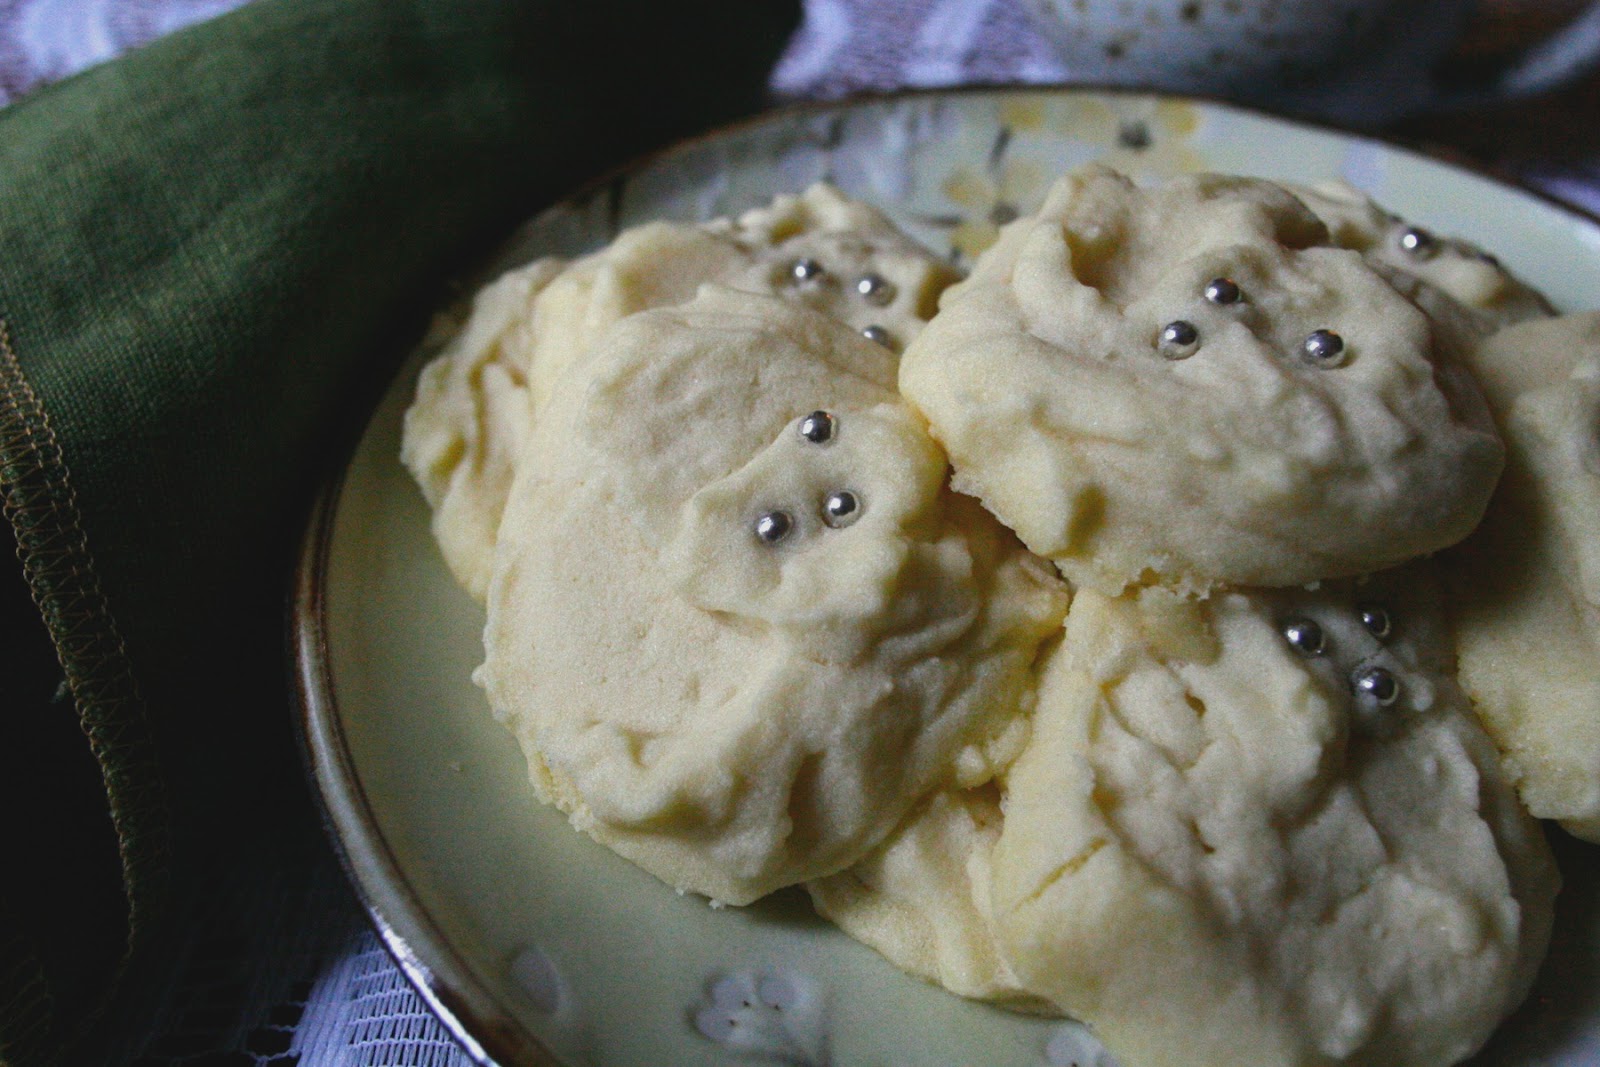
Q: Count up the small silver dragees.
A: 13